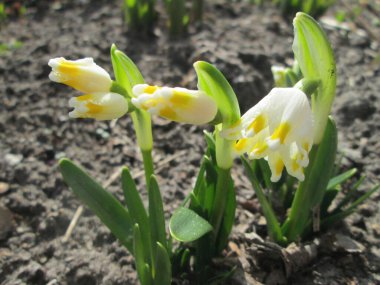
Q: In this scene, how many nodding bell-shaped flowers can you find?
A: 4